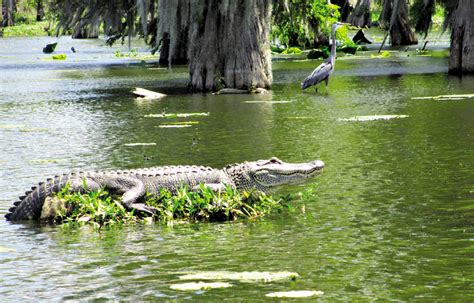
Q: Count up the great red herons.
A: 0